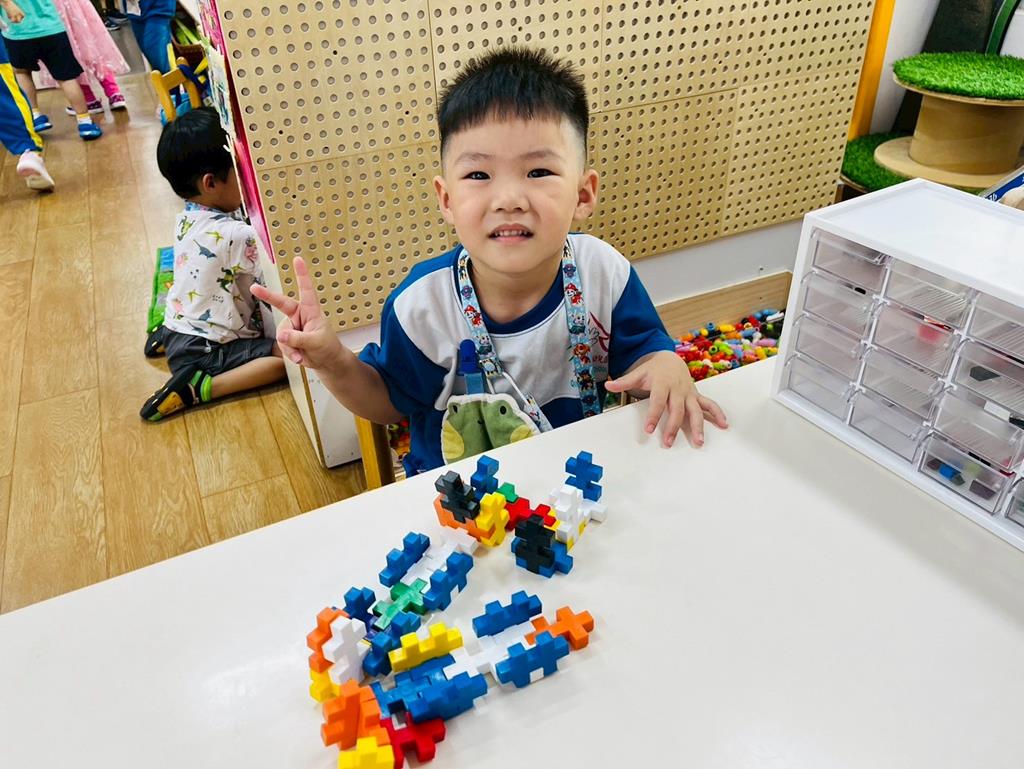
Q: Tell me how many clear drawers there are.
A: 13